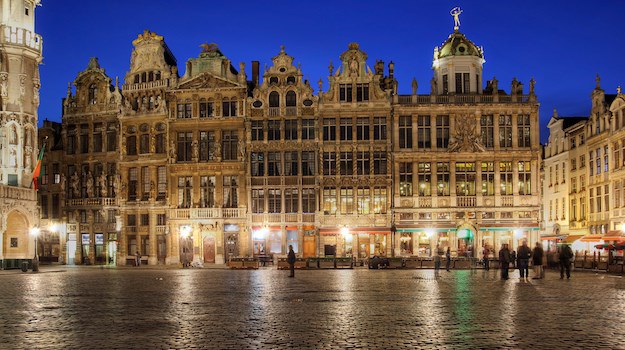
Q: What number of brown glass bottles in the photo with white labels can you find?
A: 0